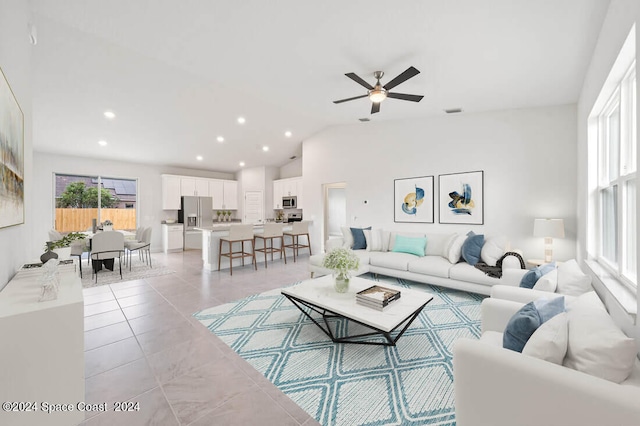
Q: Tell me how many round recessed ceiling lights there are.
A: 8